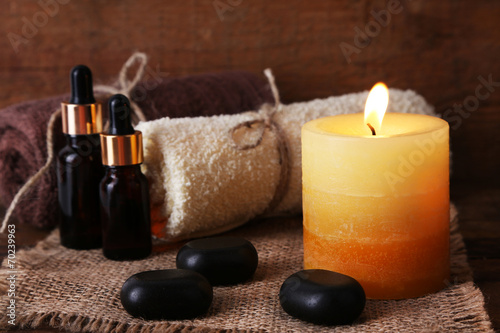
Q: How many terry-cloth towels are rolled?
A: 2